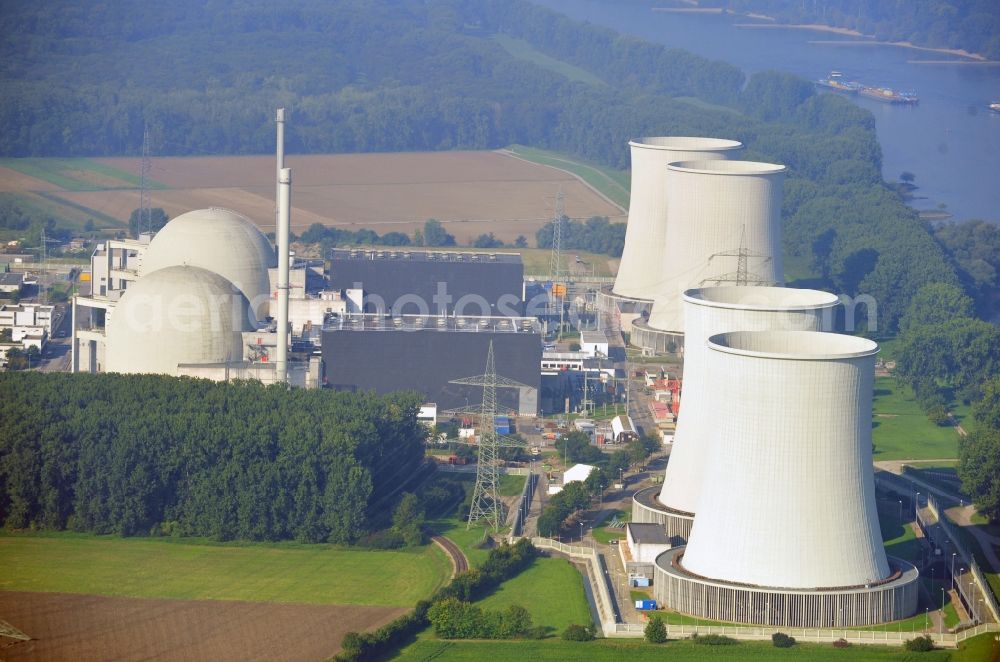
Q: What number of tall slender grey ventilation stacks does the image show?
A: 2